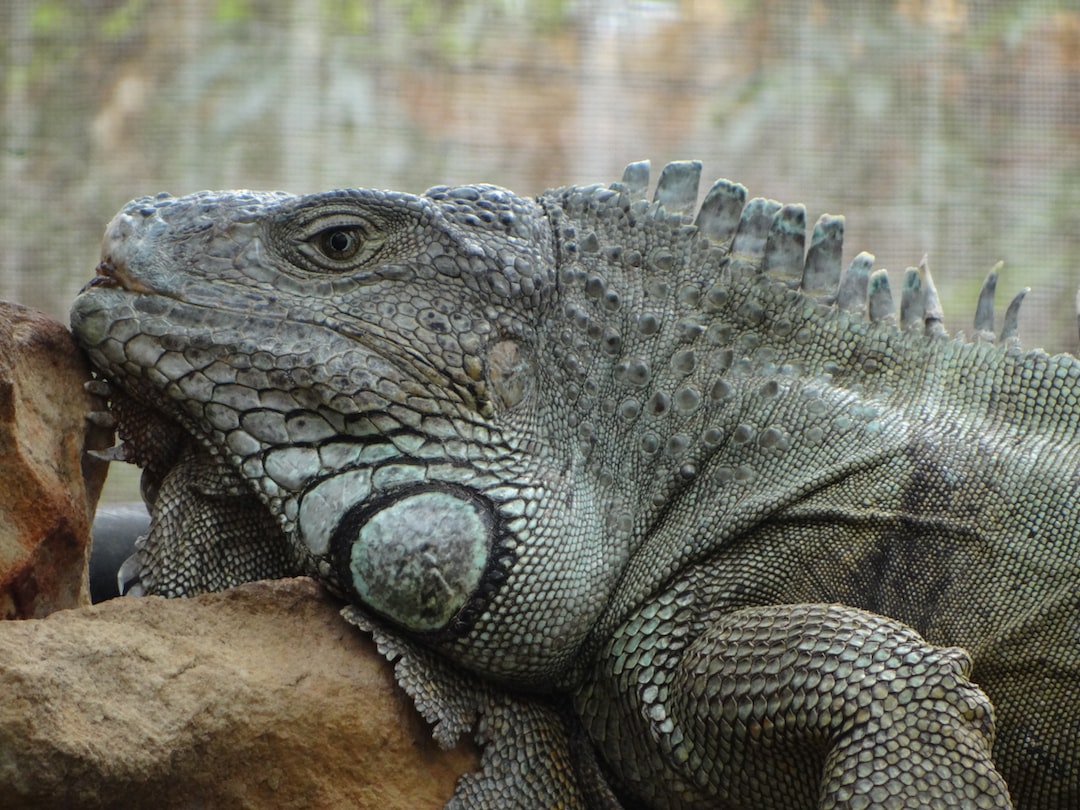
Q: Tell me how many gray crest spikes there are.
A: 12